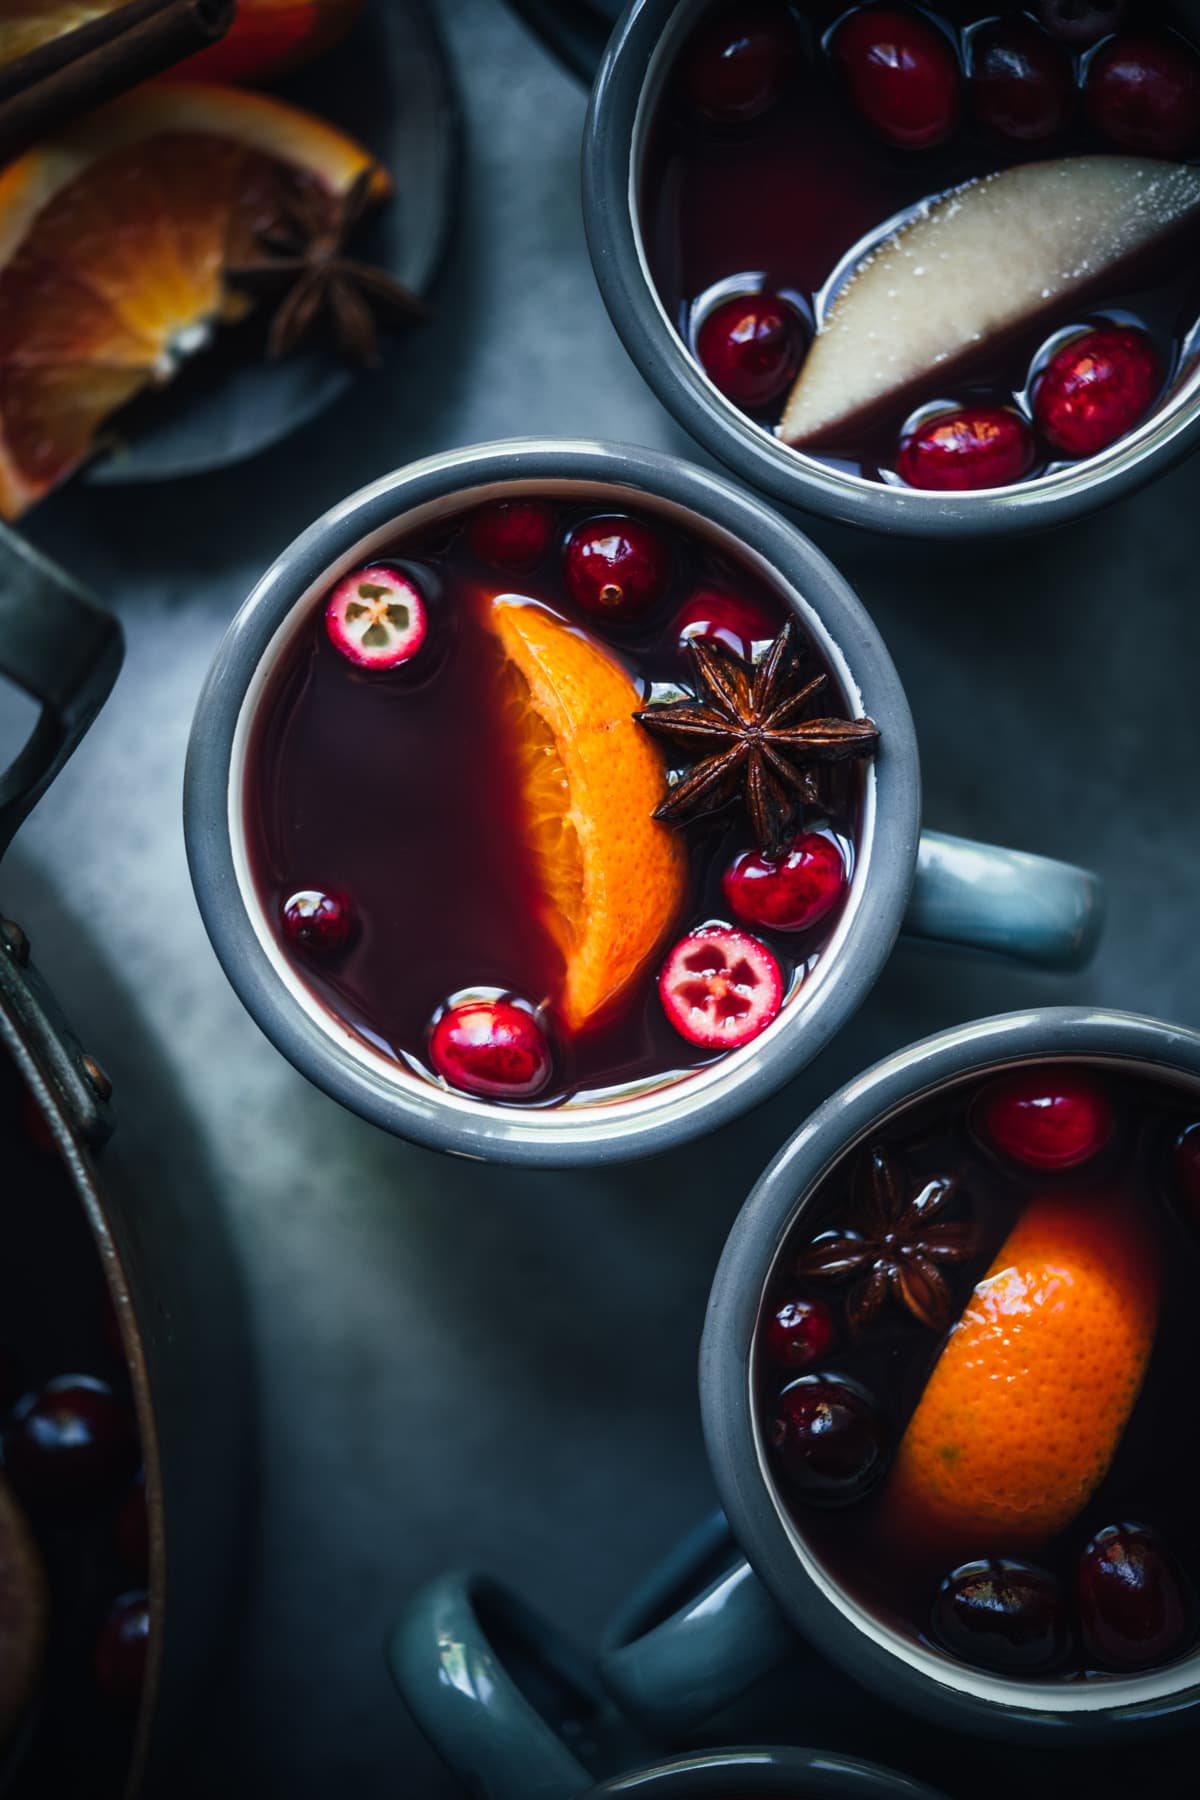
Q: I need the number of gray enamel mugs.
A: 4